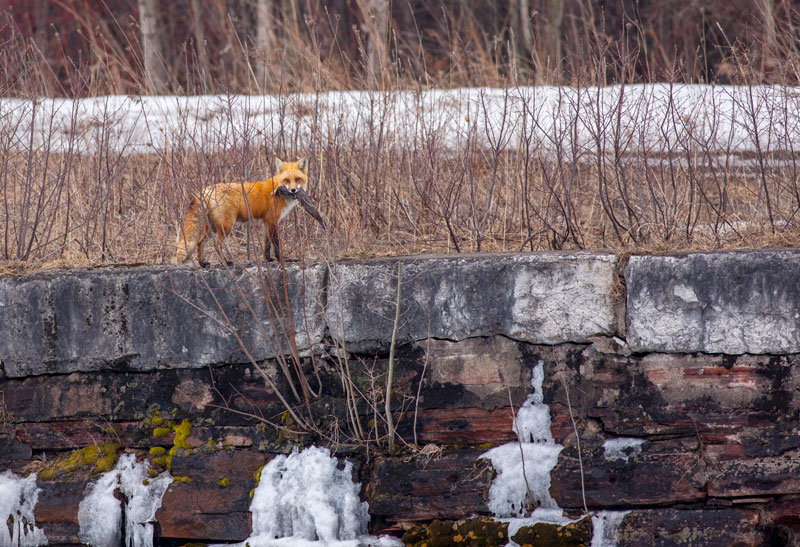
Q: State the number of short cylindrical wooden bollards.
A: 0